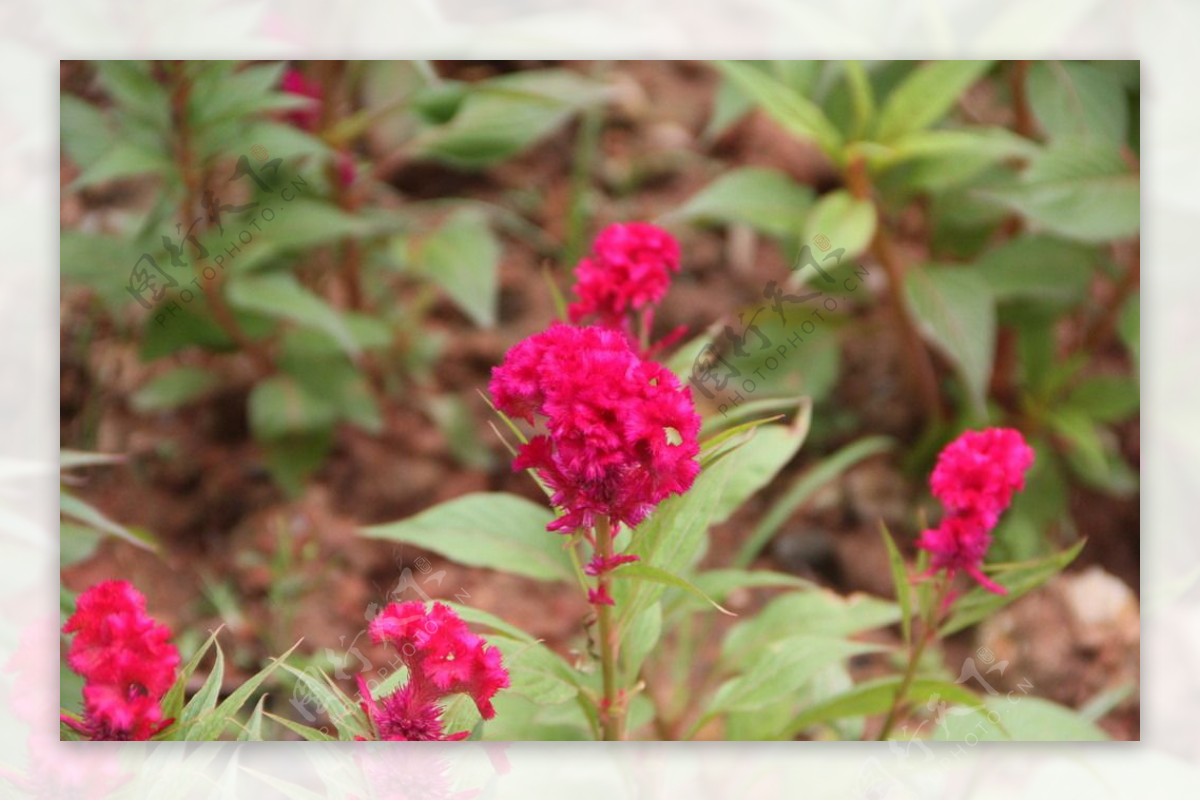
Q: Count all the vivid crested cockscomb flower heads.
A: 5